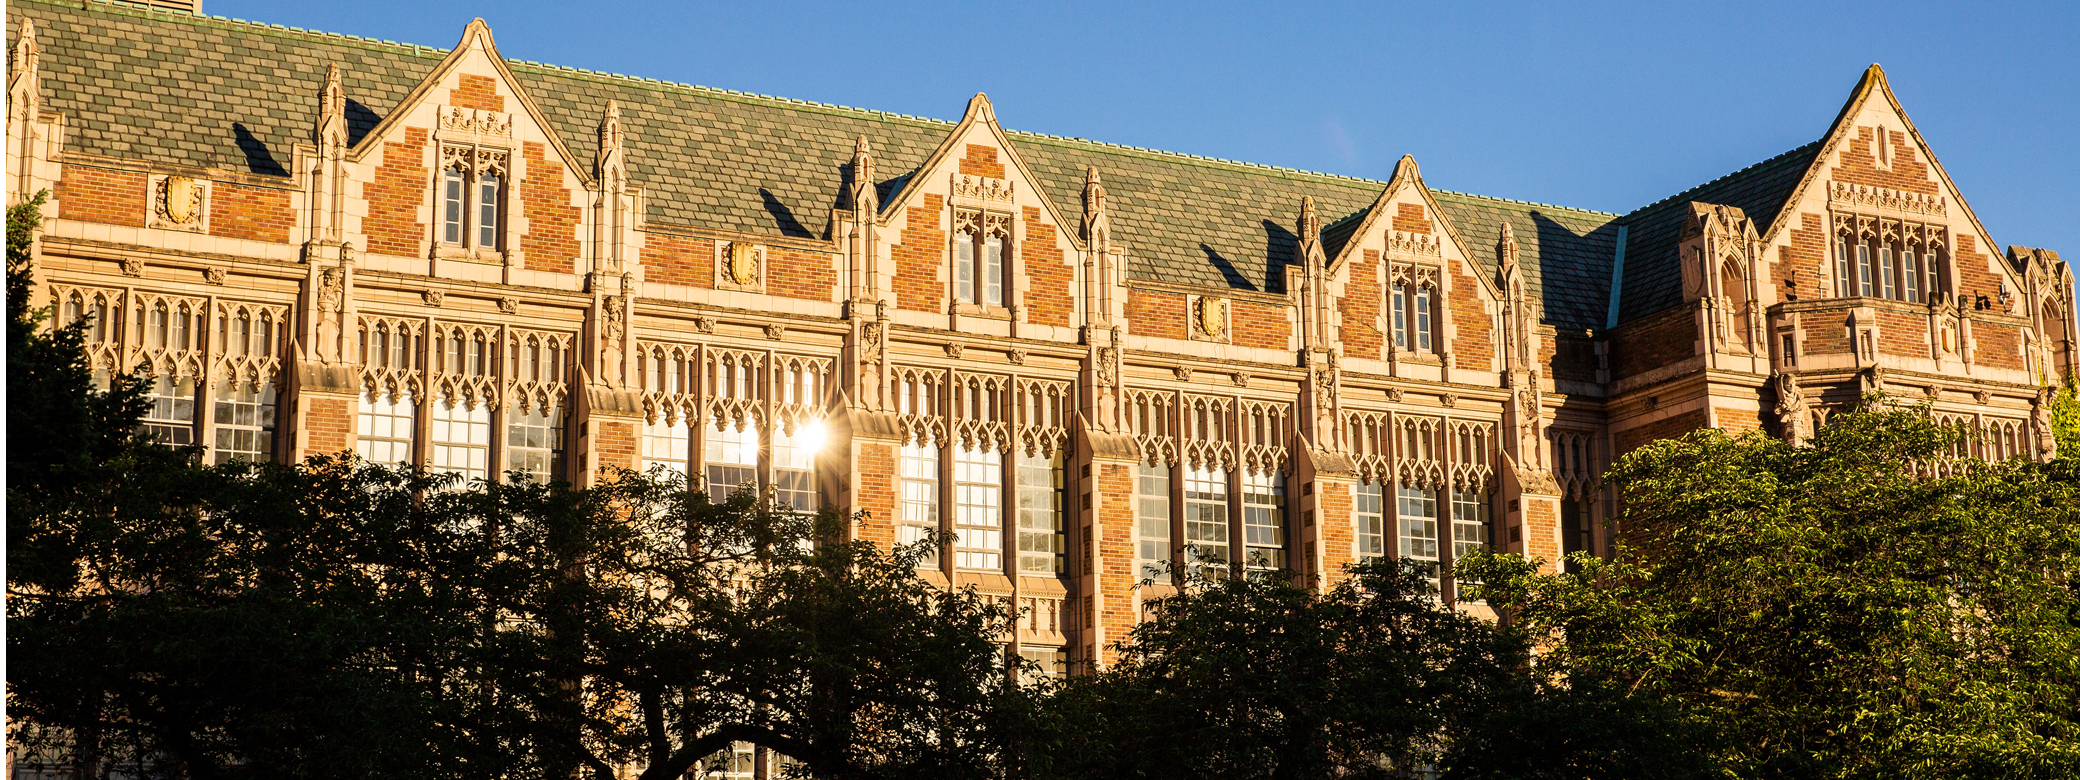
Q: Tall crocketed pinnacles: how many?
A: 7